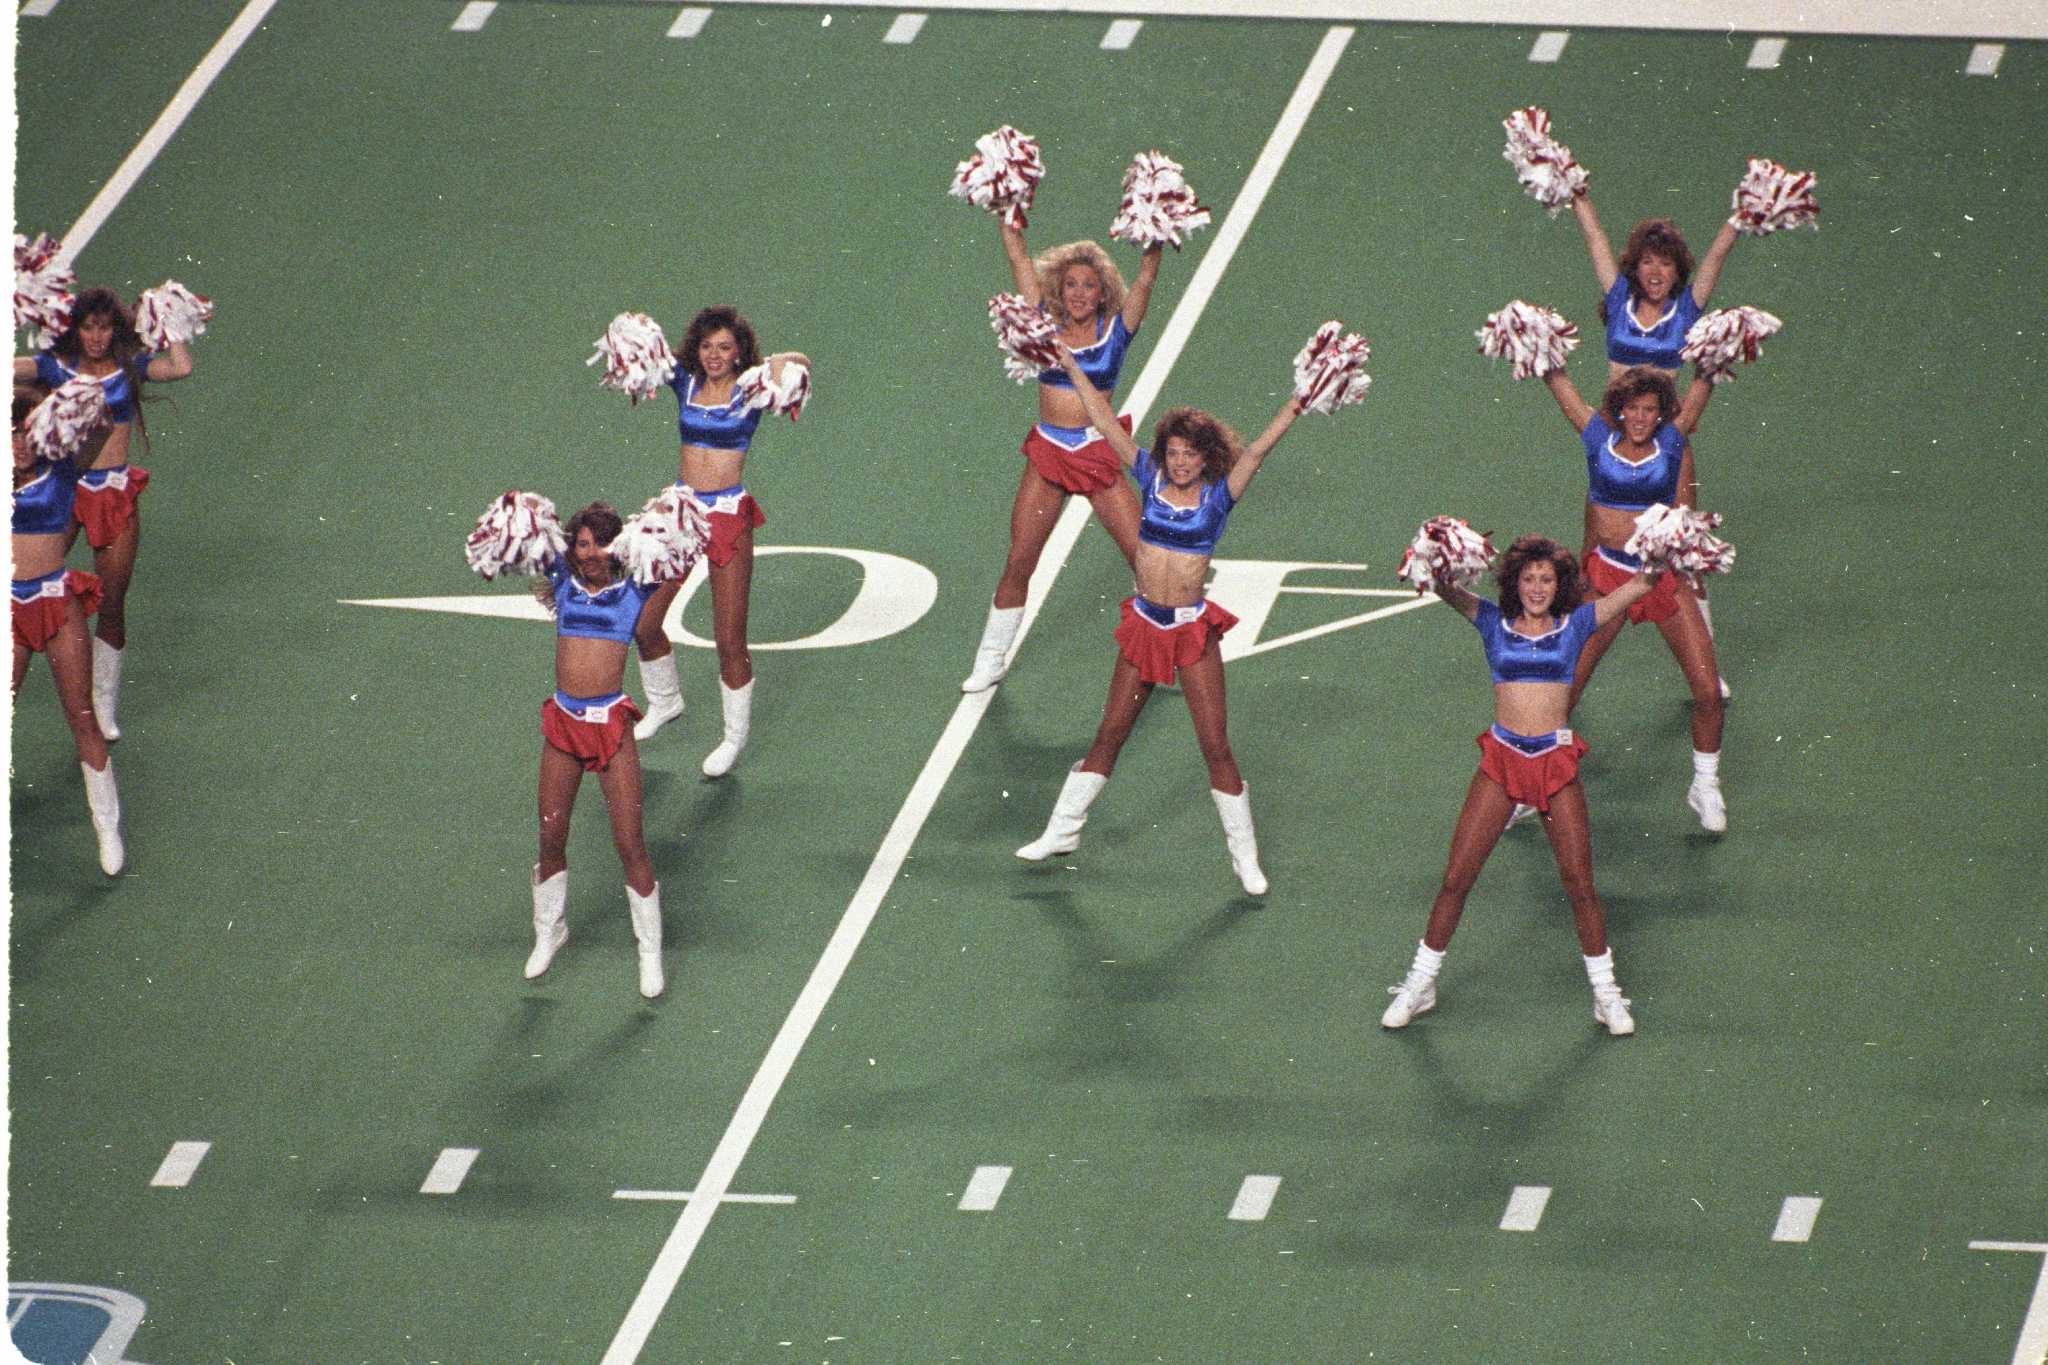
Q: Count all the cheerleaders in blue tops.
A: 9